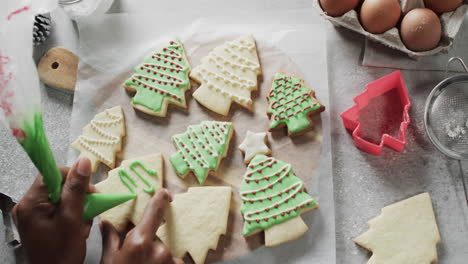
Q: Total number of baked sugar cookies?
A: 10